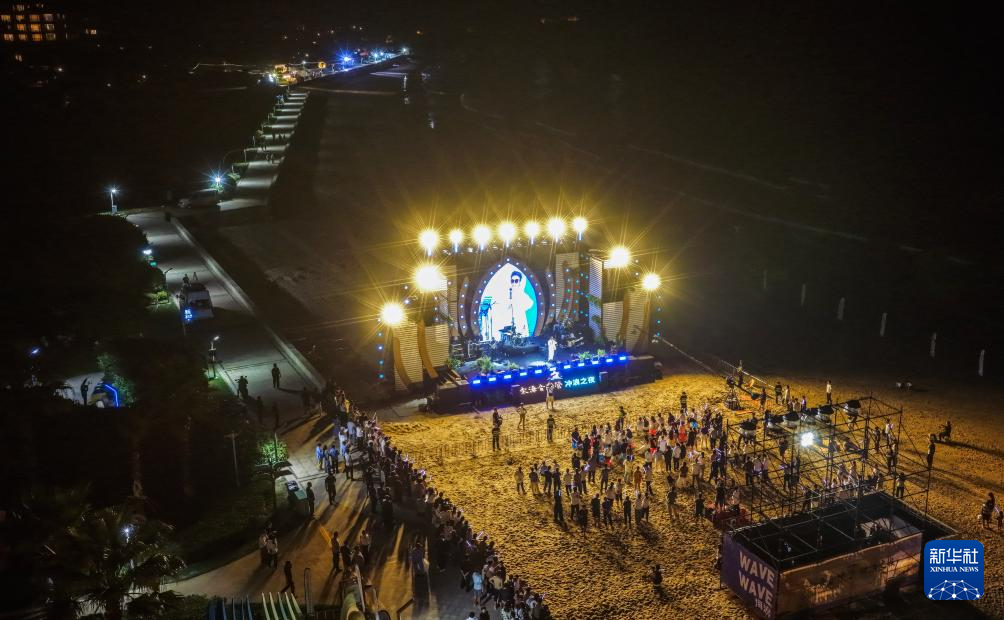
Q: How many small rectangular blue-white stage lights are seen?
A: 11